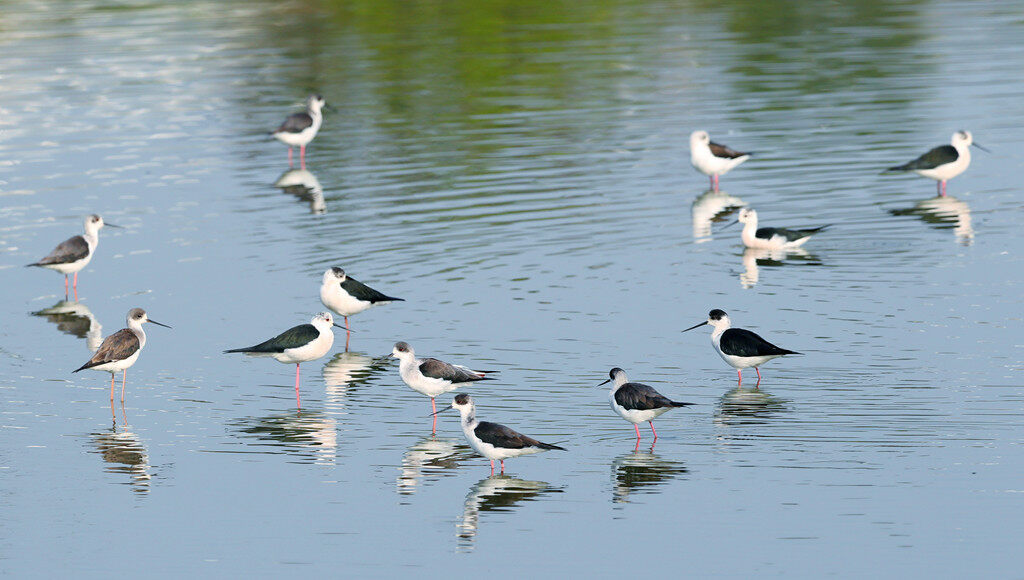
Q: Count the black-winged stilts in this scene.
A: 12